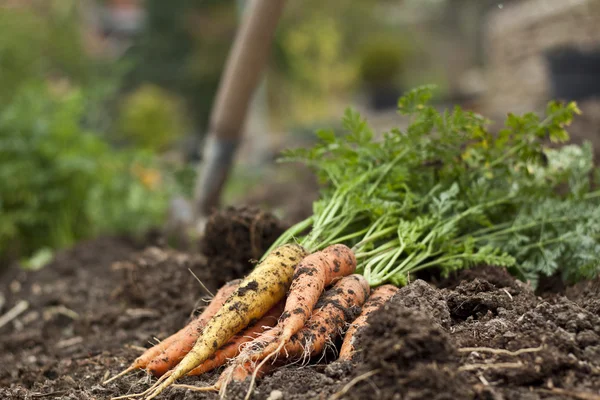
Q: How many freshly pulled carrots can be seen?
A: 6